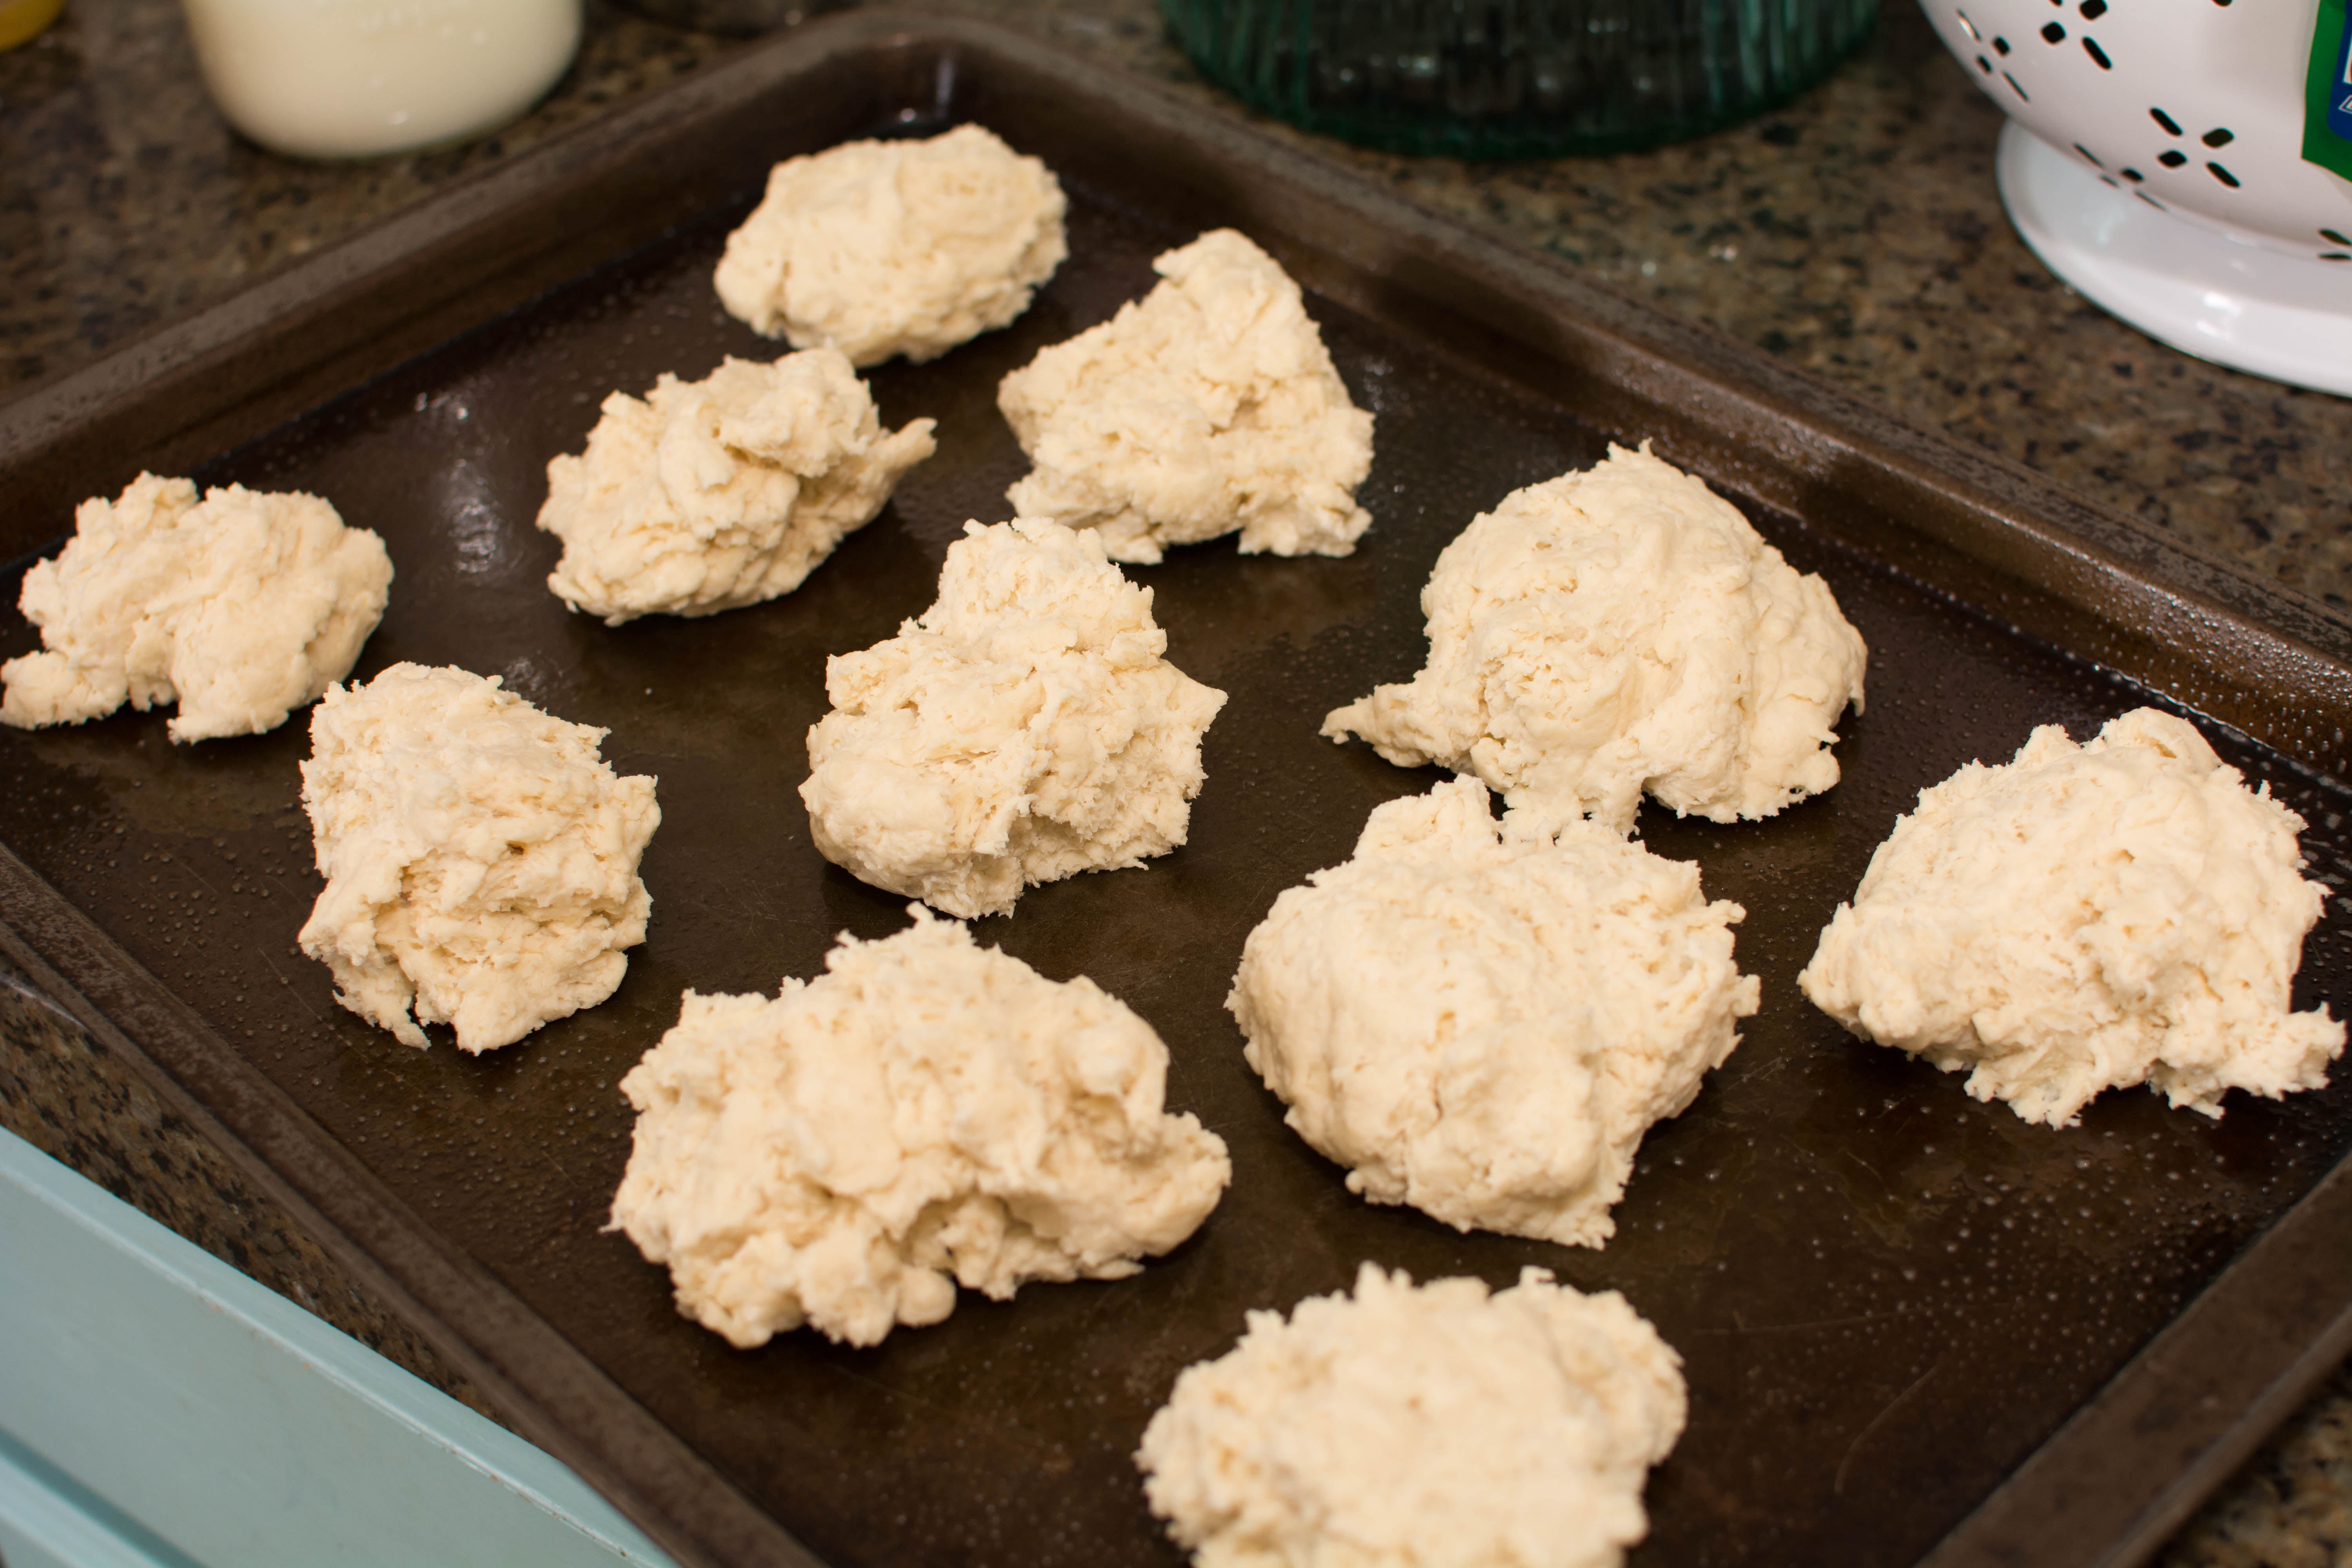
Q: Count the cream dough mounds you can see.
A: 11